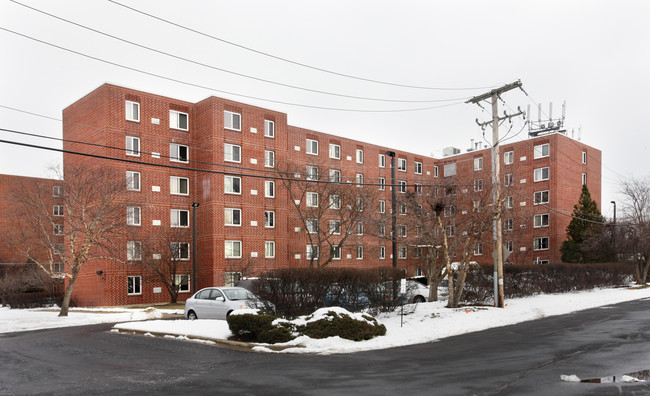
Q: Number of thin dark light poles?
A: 3